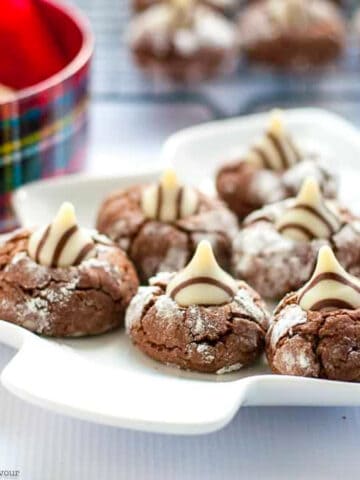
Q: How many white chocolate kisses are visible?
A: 6